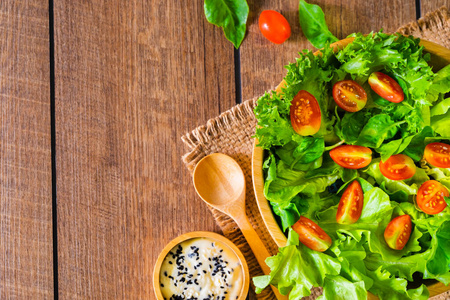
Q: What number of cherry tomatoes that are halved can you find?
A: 10